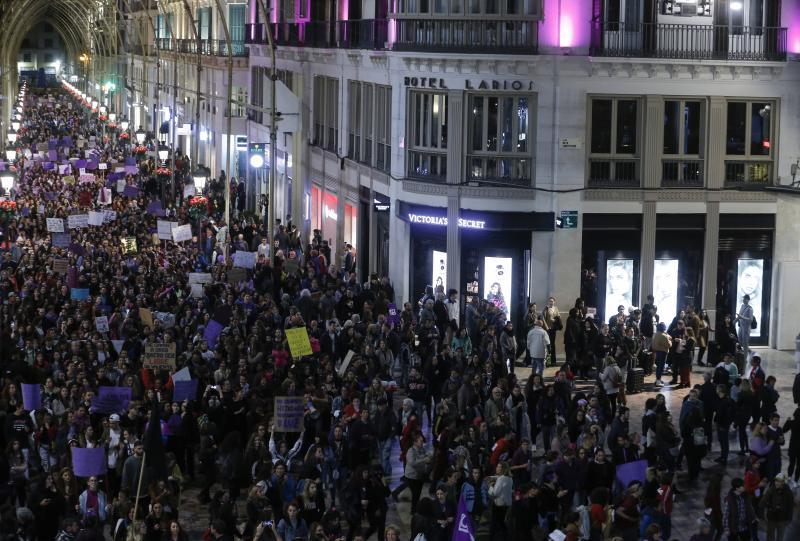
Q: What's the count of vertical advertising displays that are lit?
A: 5